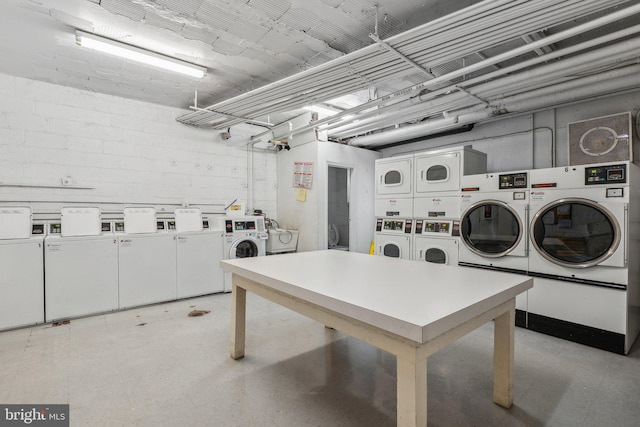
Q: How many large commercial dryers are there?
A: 2